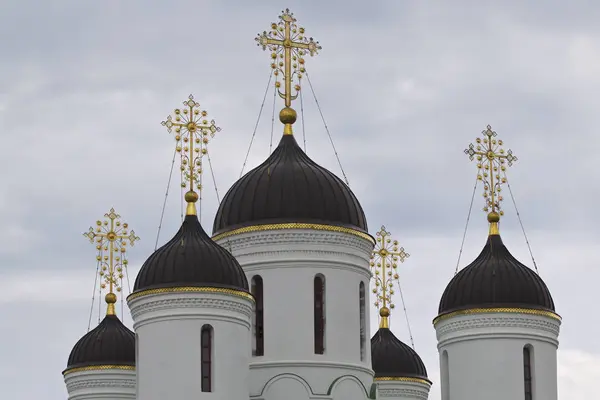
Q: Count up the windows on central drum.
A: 3